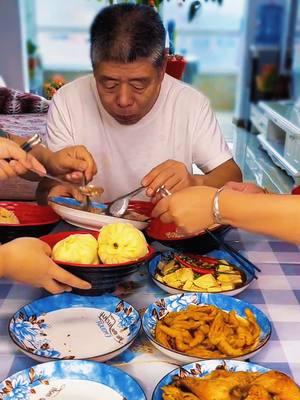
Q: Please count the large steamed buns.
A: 2